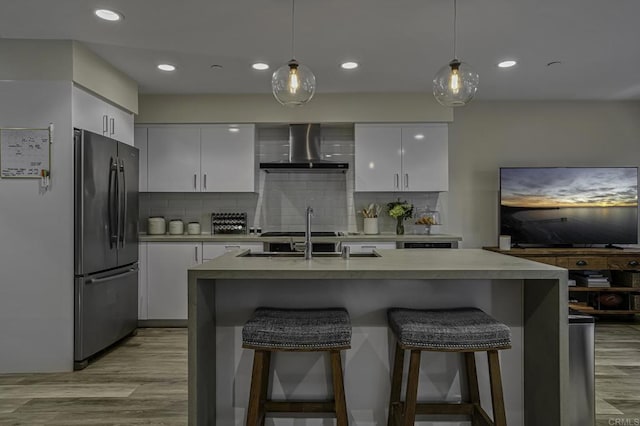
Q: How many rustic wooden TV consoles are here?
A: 1